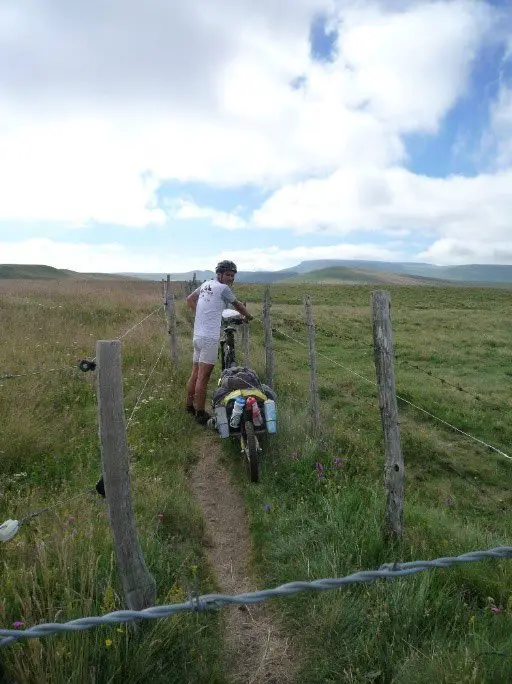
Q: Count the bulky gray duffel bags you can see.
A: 1